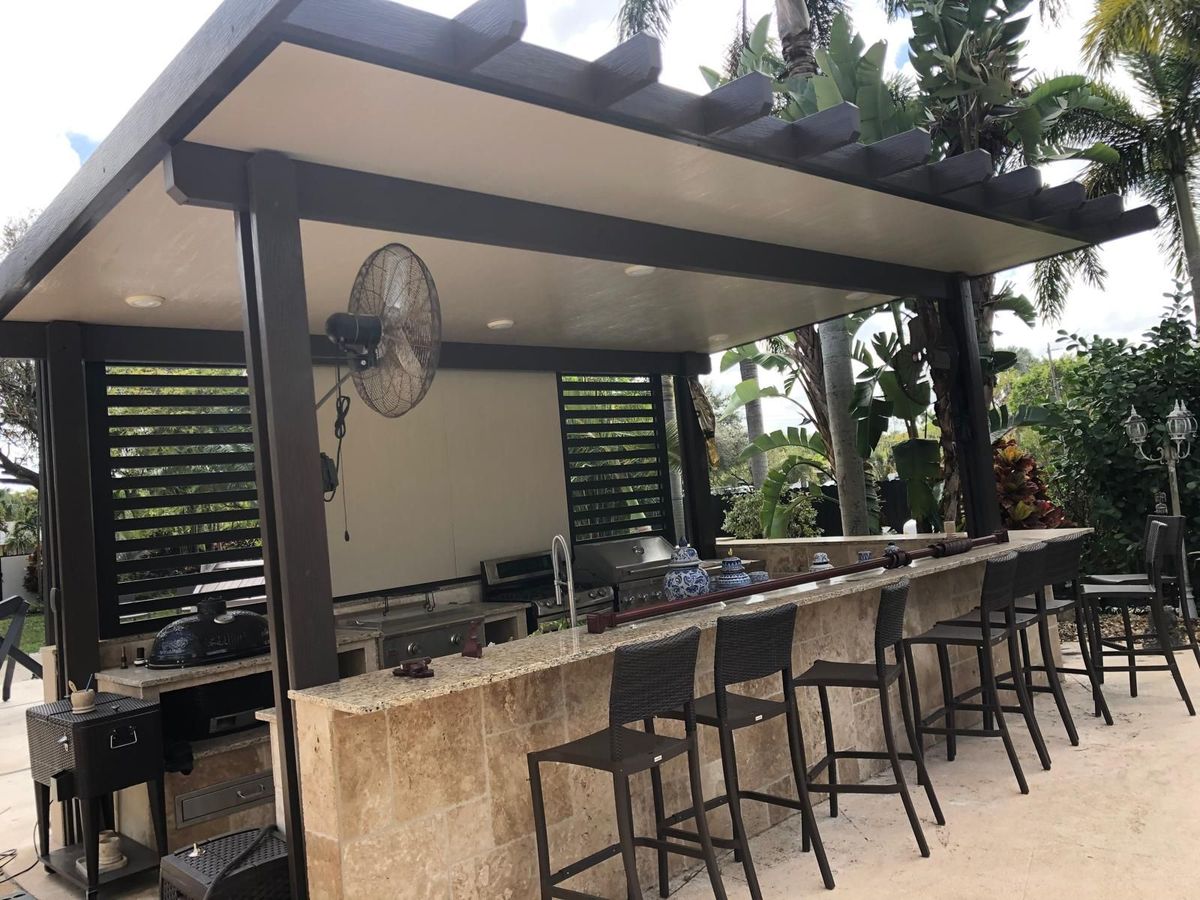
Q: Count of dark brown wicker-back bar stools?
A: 8